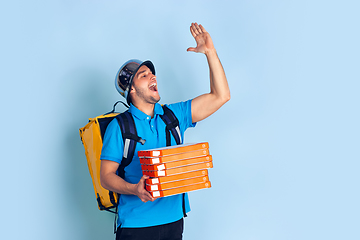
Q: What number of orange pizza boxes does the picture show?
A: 7